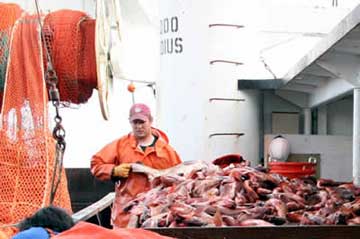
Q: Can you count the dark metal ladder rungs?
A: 4